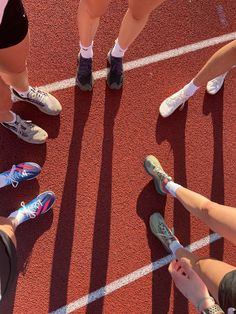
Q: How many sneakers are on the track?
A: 10